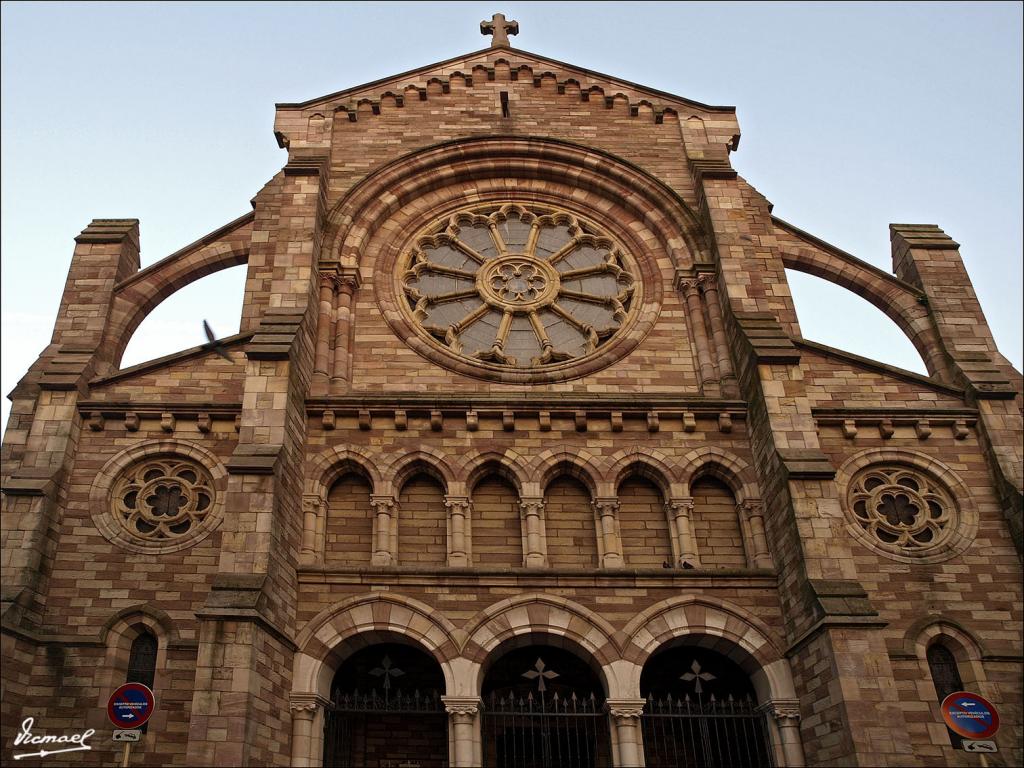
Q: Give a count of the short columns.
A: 7